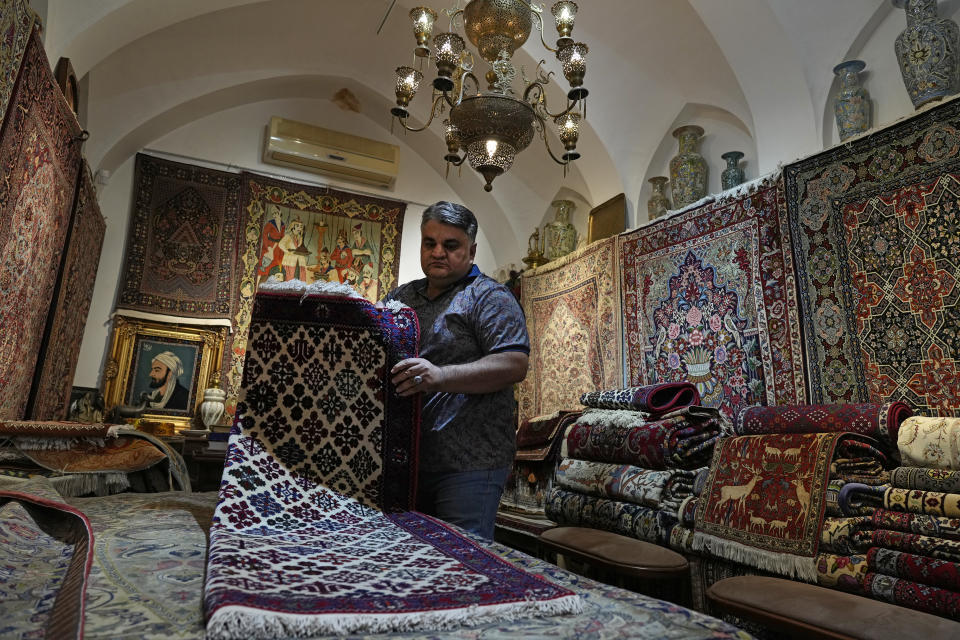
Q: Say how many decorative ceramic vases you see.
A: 6